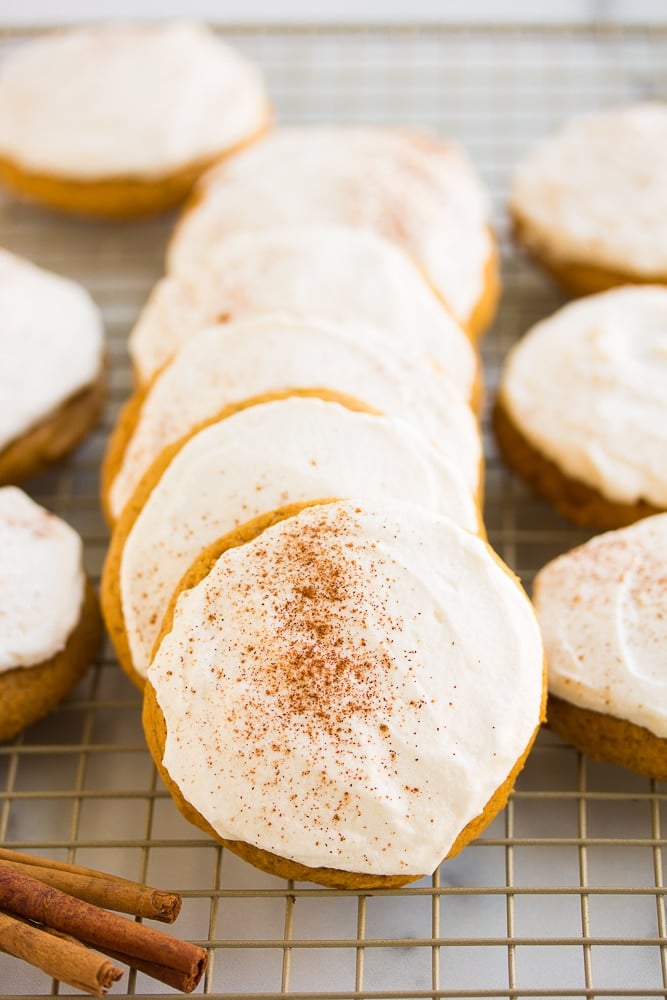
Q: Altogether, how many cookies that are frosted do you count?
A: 11